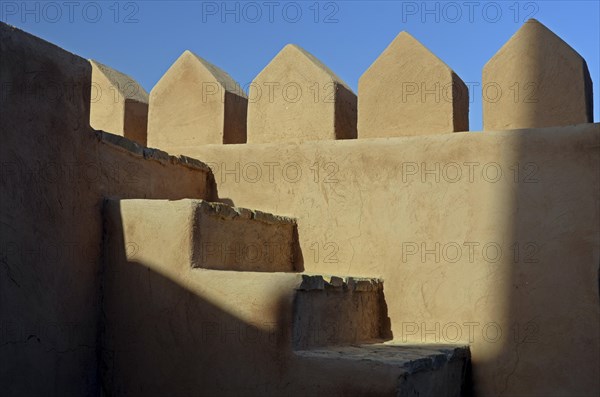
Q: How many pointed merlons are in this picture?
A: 5